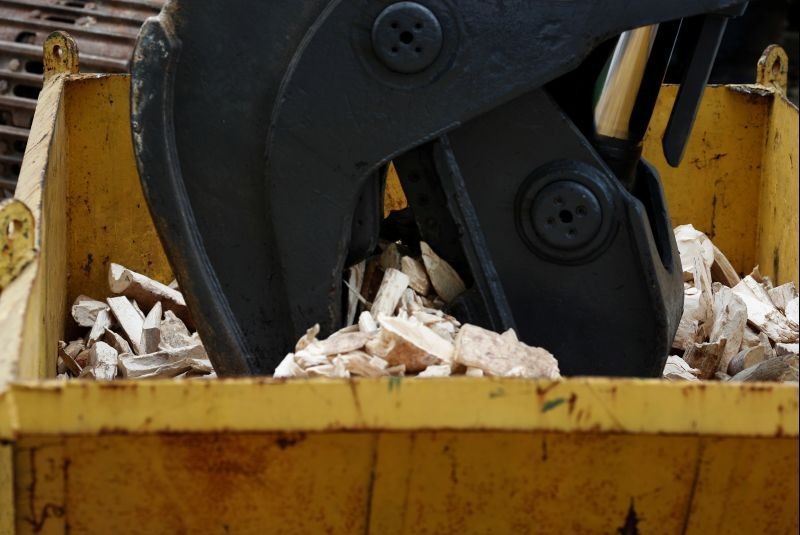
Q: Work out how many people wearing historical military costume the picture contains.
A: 0